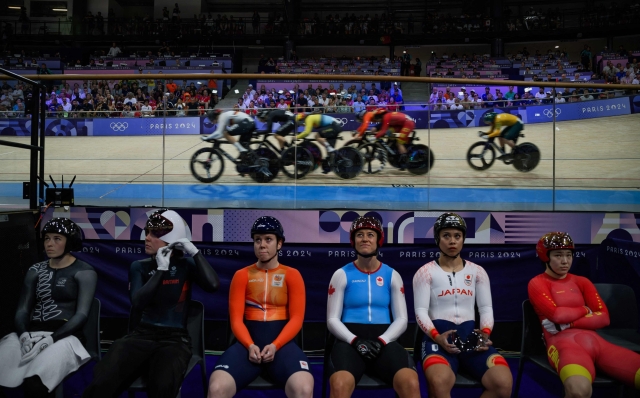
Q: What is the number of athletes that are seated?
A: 6